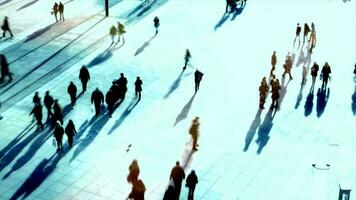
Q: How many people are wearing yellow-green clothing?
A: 2